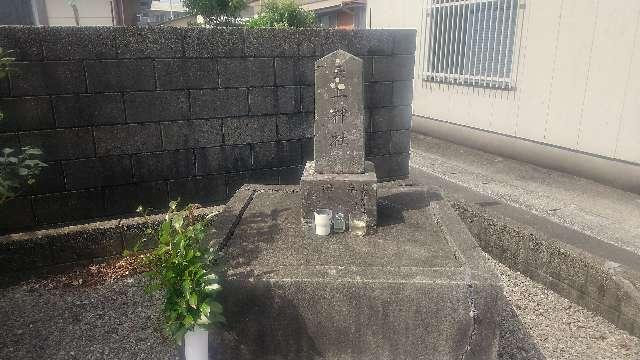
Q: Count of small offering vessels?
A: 3